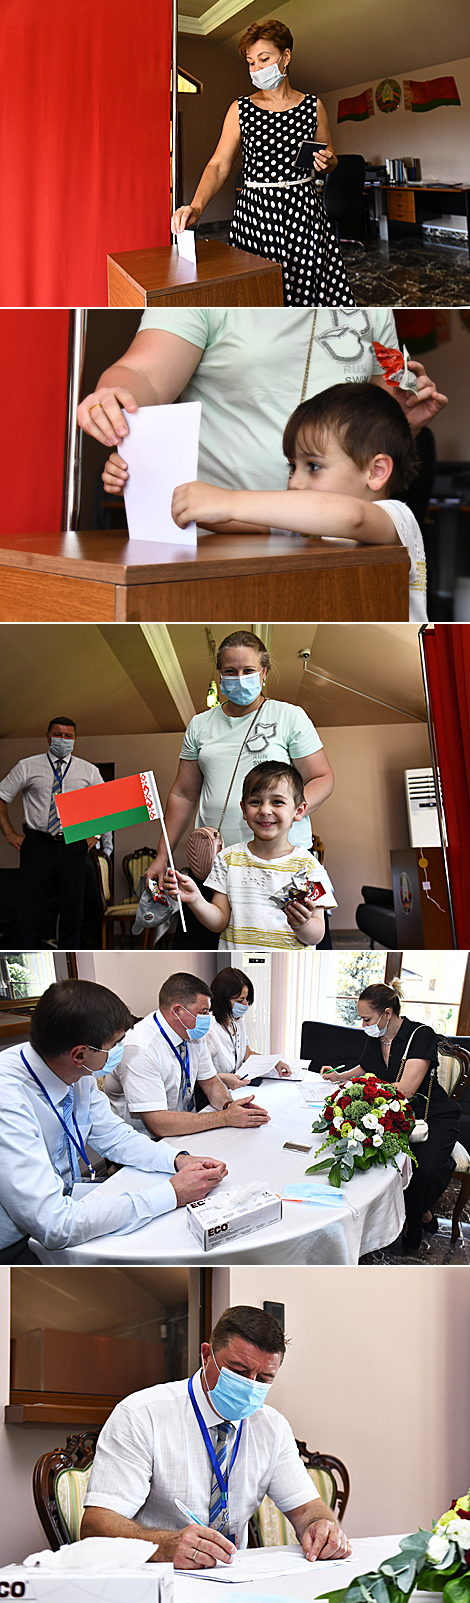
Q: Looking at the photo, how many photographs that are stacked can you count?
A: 5